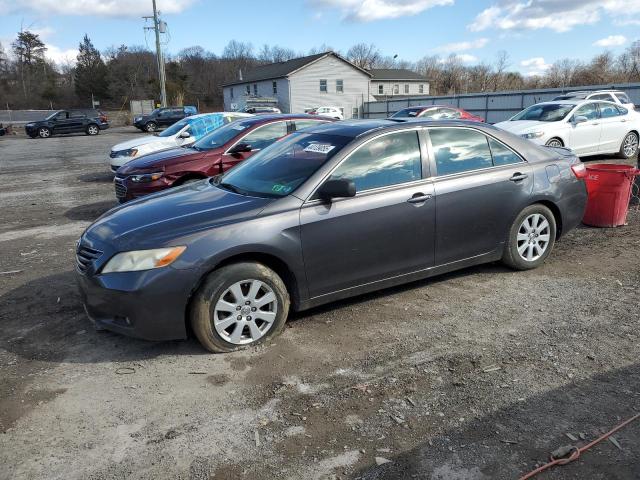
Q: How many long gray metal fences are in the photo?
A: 1